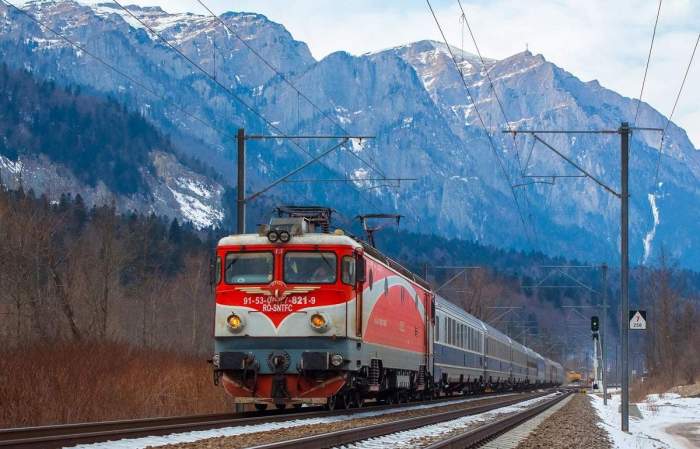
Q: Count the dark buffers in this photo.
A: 2